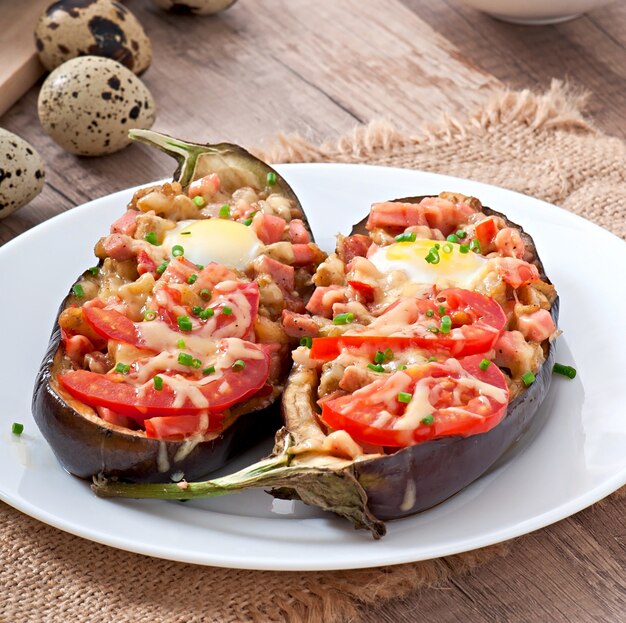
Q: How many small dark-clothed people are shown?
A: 0